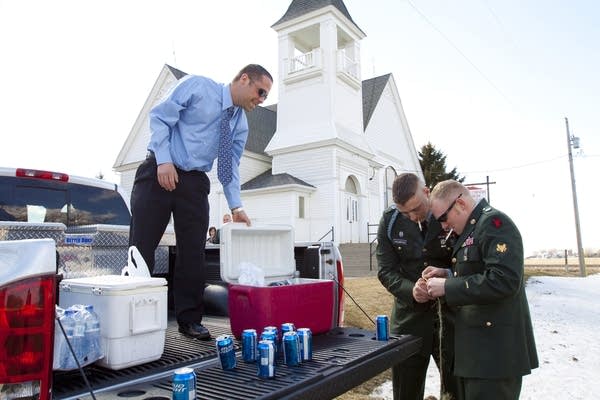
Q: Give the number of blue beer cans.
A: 10